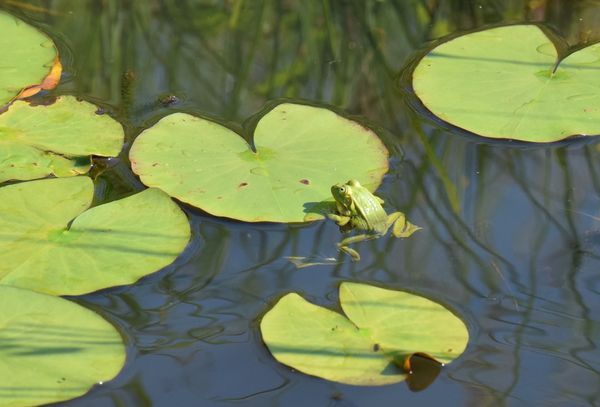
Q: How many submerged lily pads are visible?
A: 0